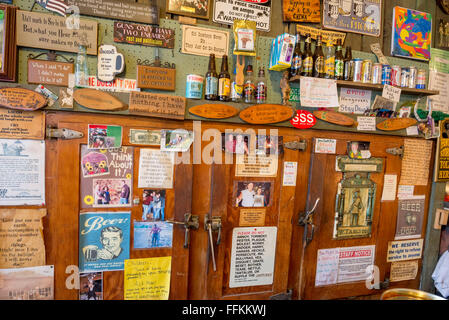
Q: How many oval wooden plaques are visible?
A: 6